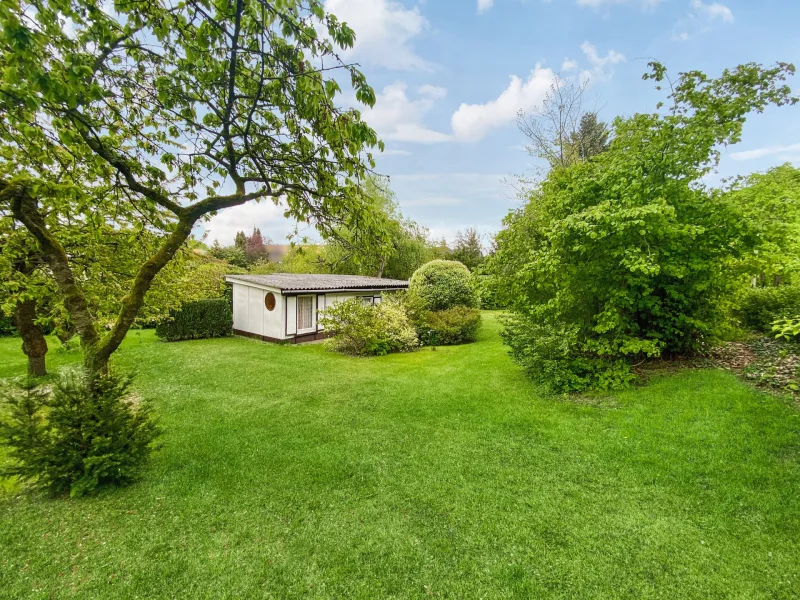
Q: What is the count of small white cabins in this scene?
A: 1